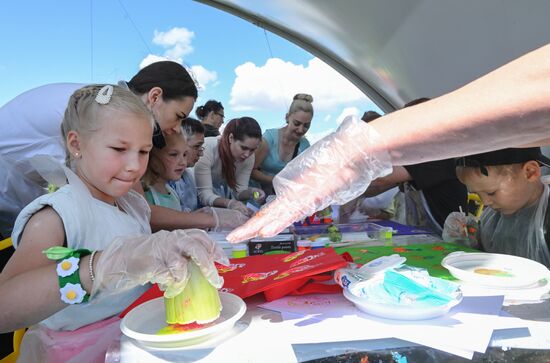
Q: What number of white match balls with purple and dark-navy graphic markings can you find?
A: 0